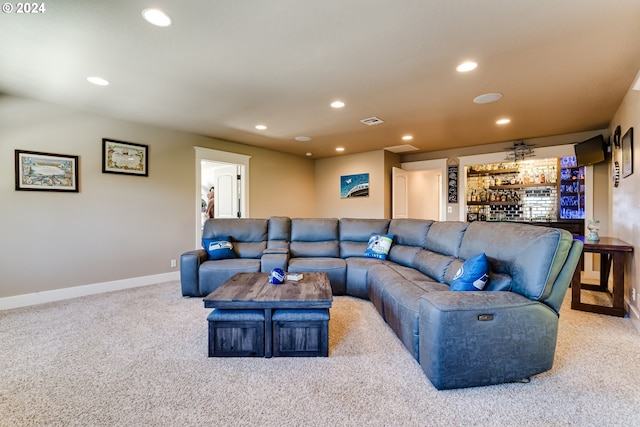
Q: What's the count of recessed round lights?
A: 8